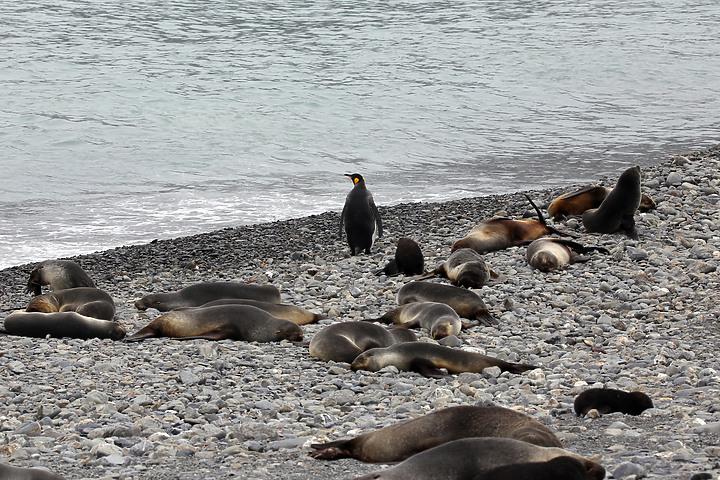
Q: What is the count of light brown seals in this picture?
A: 2